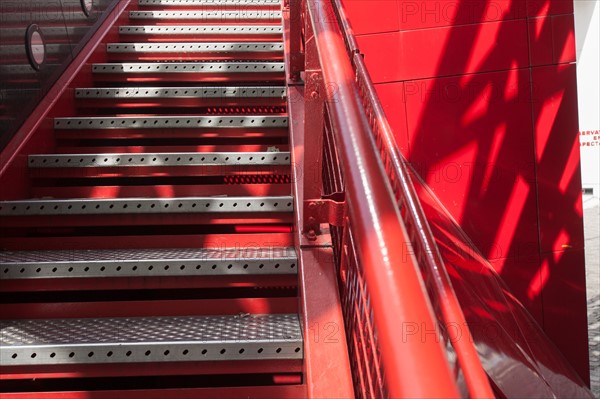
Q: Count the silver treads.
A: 11